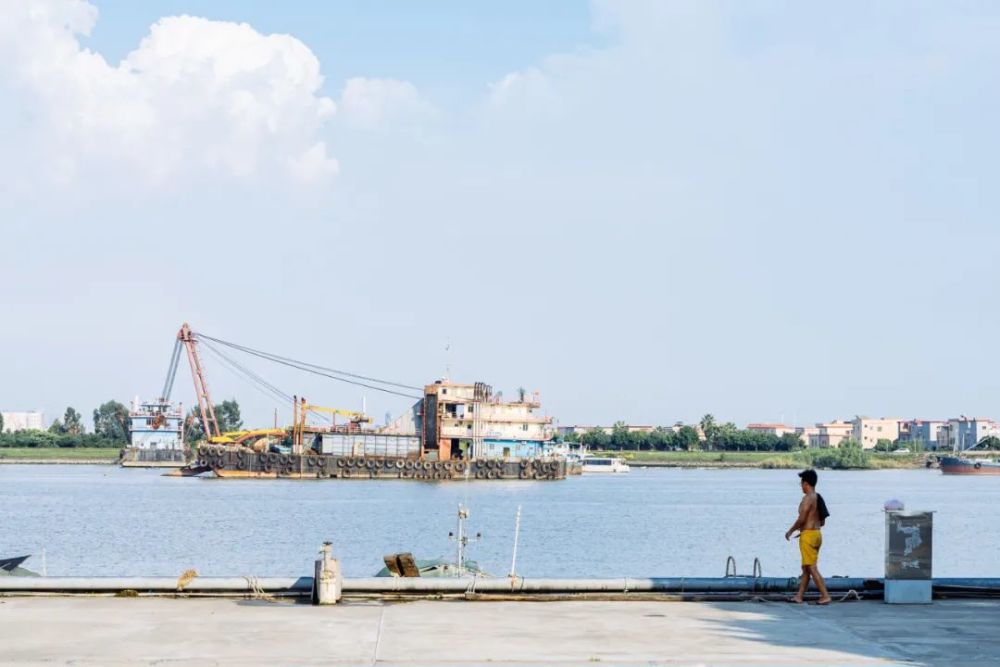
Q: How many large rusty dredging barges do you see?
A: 1